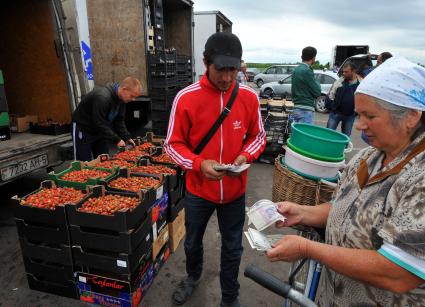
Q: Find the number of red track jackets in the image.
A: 1